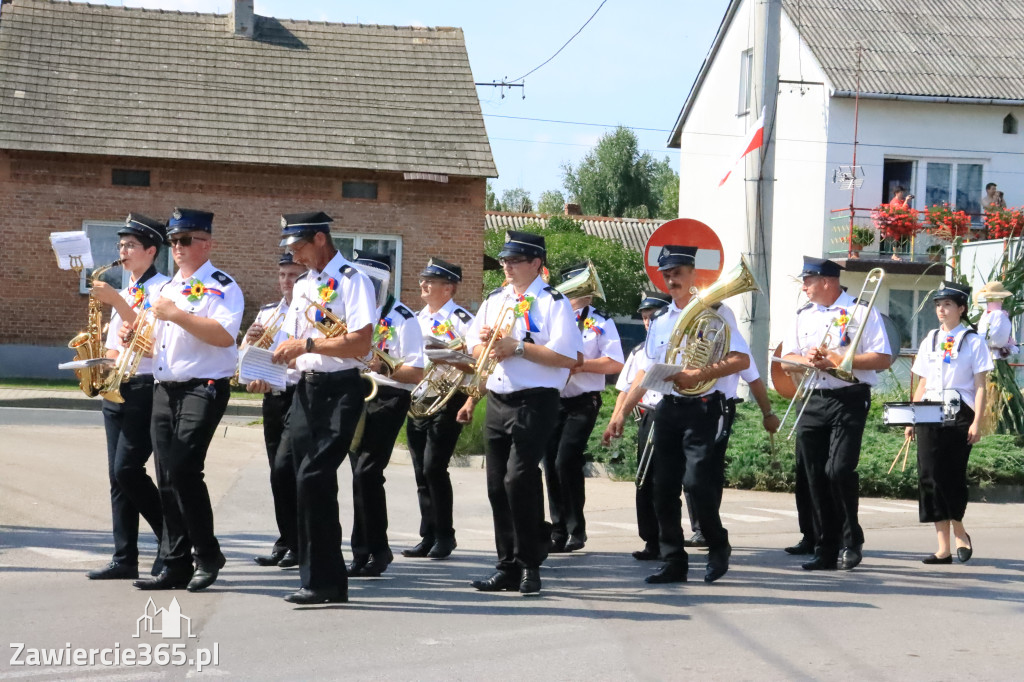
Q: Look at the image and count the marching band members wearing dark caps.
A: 12